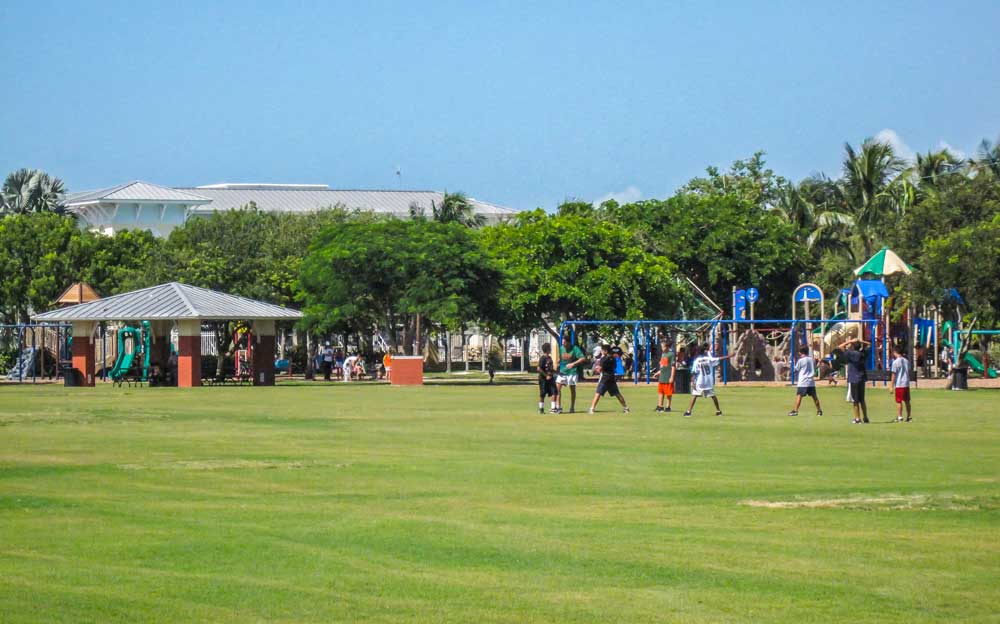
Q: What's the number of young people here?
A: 8